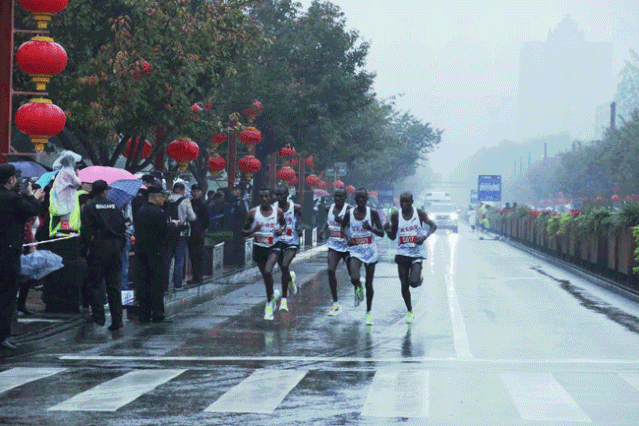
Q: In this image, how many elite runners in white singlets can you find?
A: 5